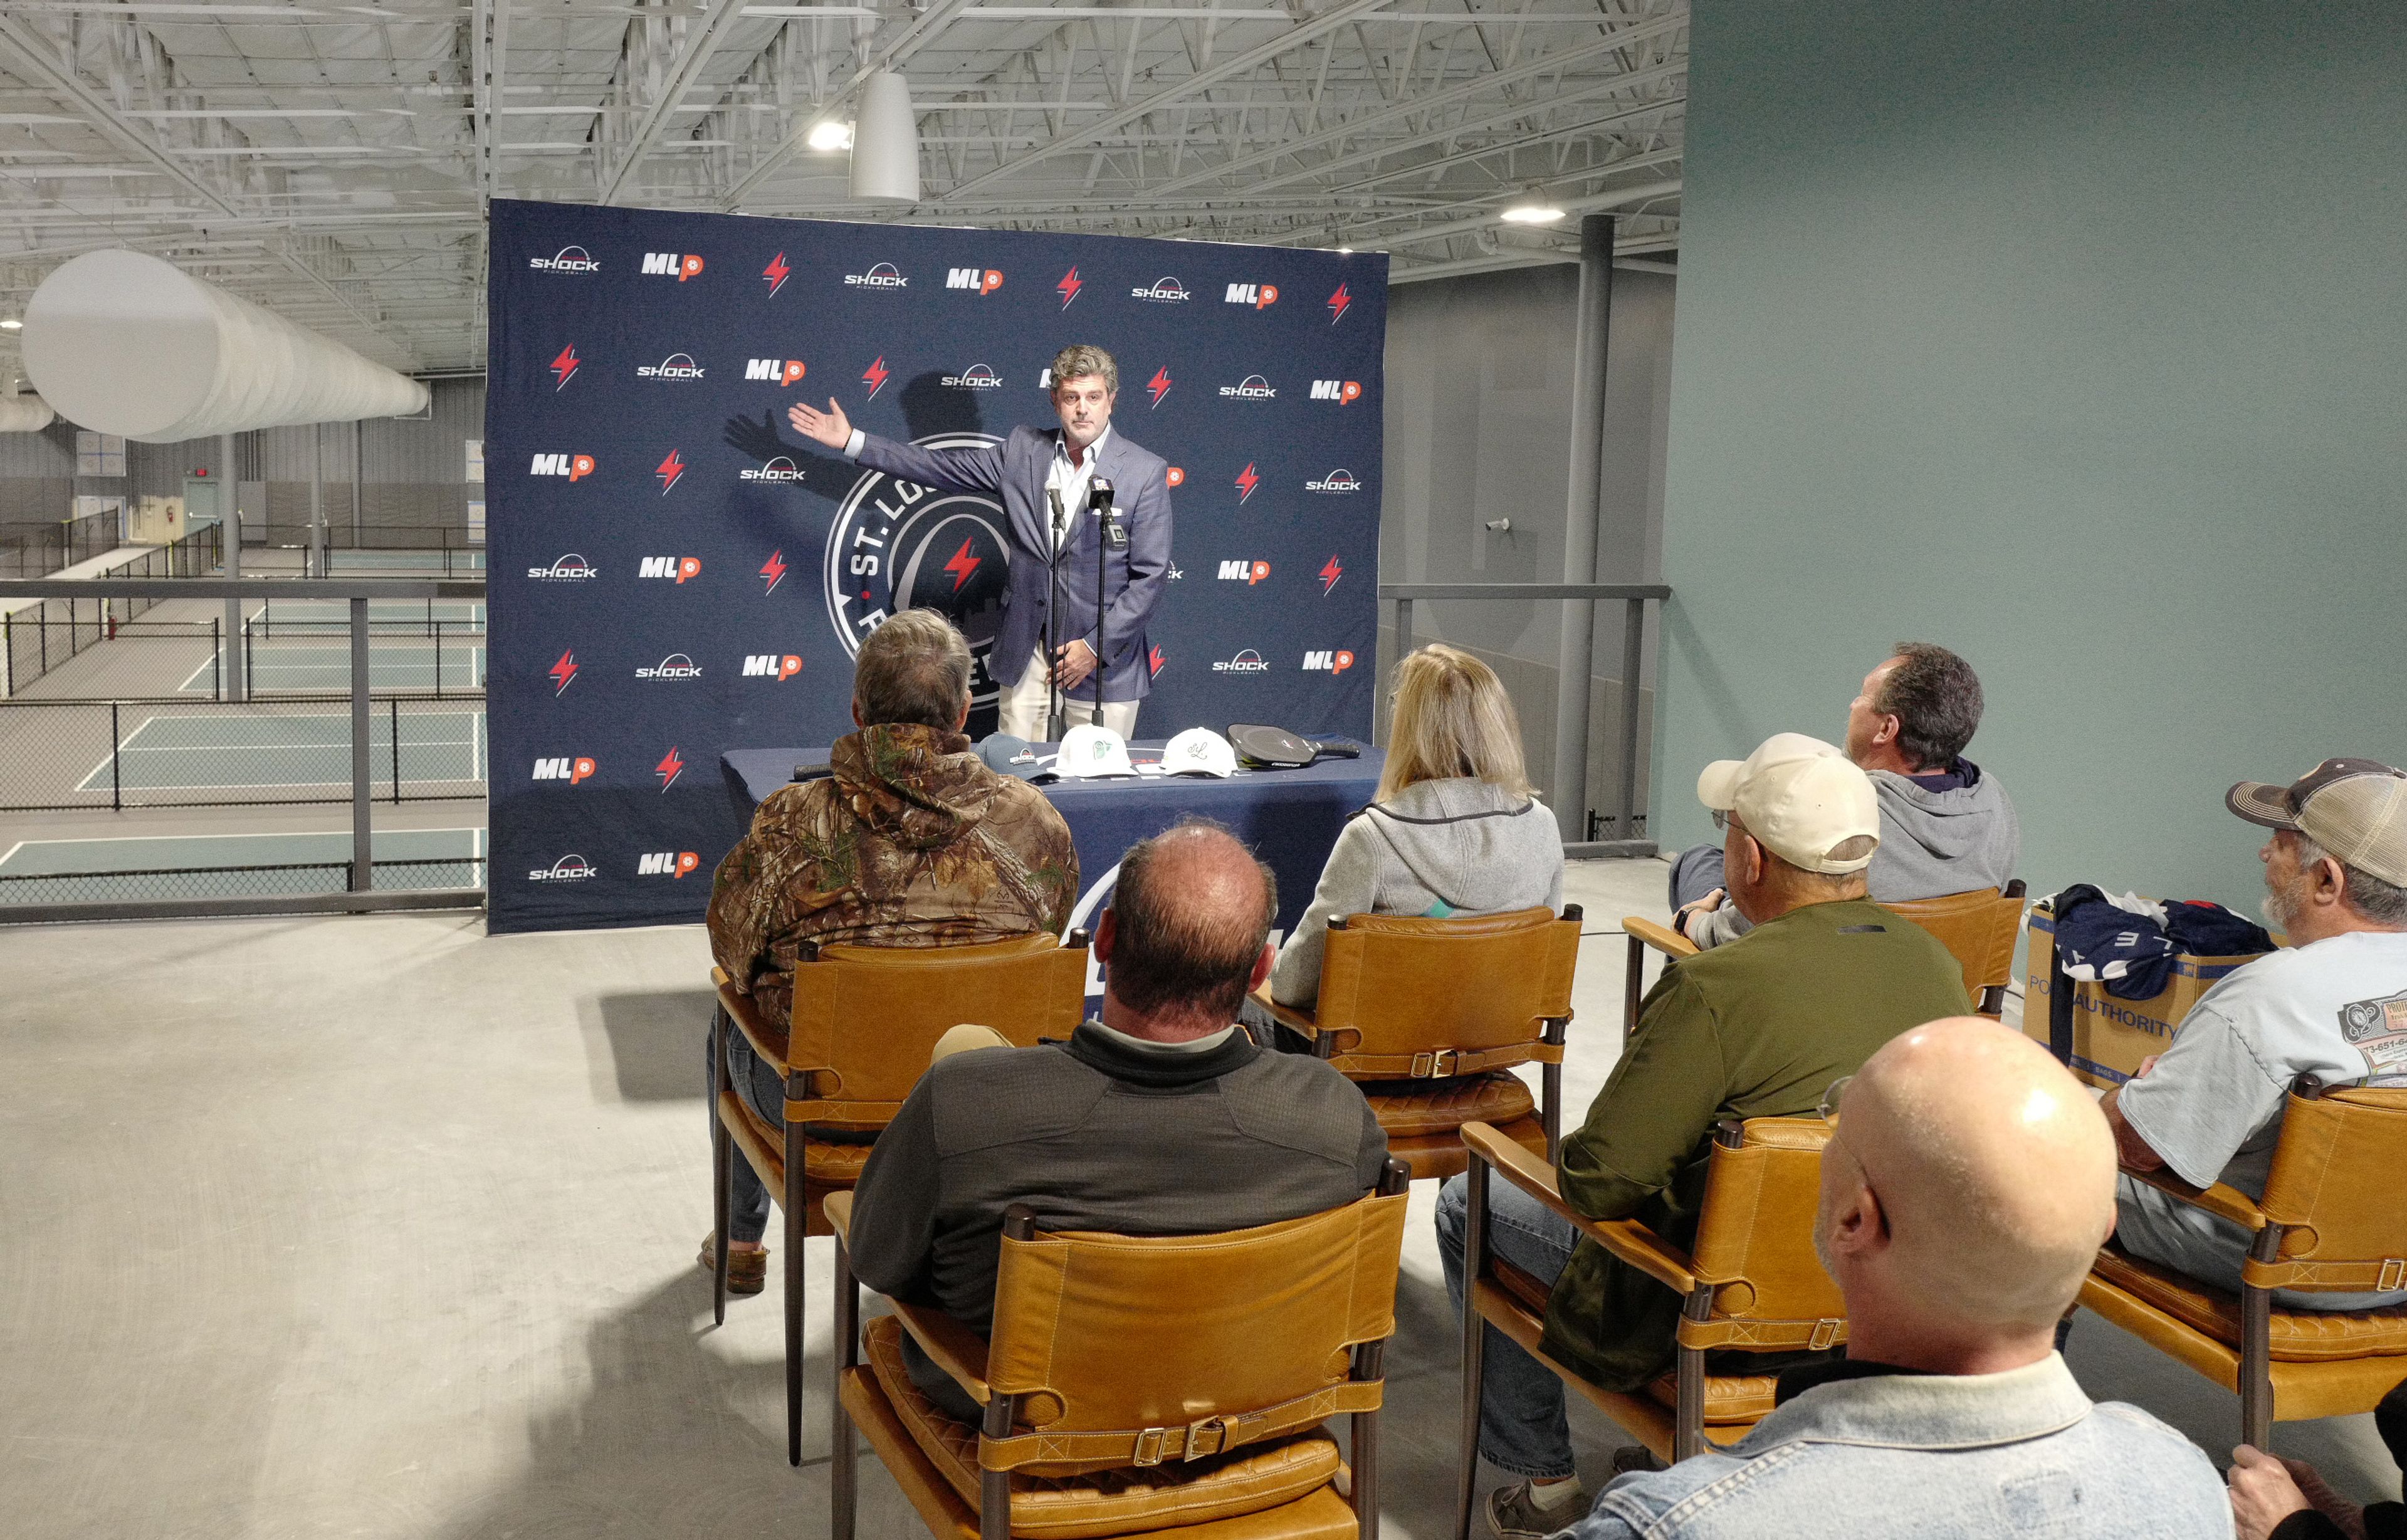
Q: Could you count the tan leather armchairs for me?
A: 6